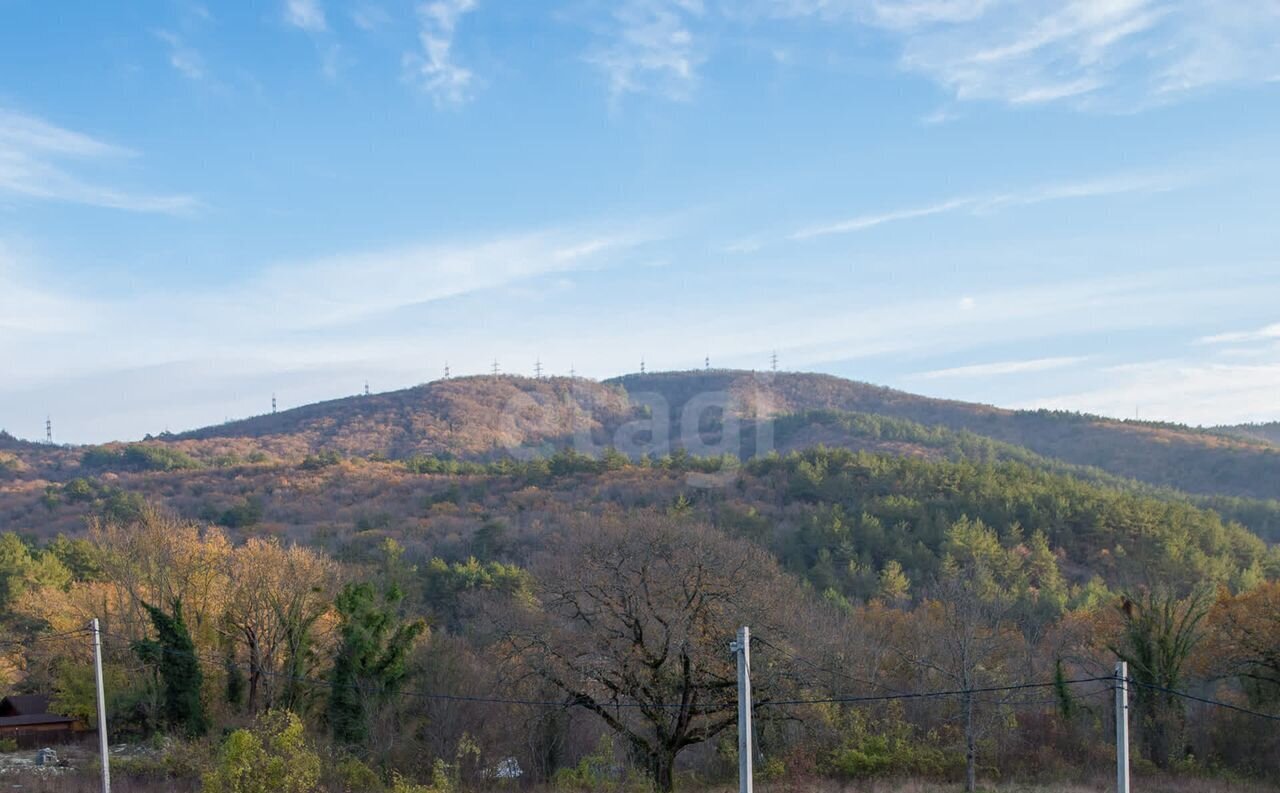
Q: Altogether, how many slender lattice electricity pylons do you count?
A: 10